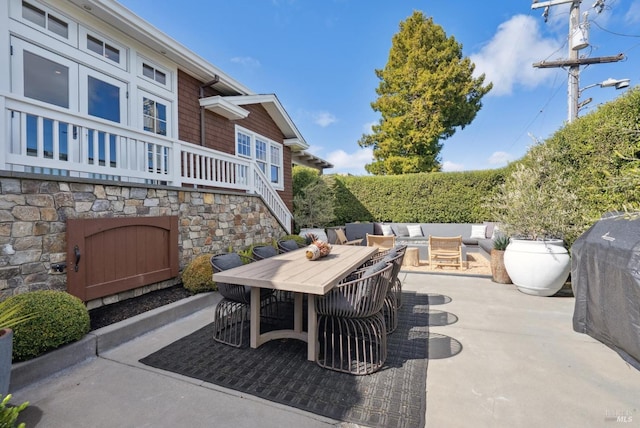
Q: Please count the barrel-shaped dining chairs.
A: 6